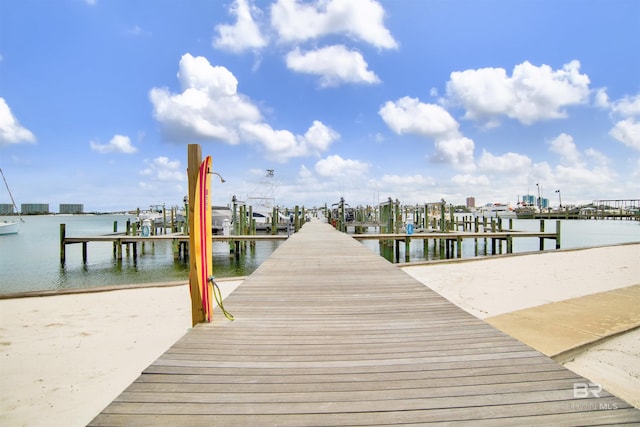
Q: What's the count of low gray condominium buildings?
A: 3